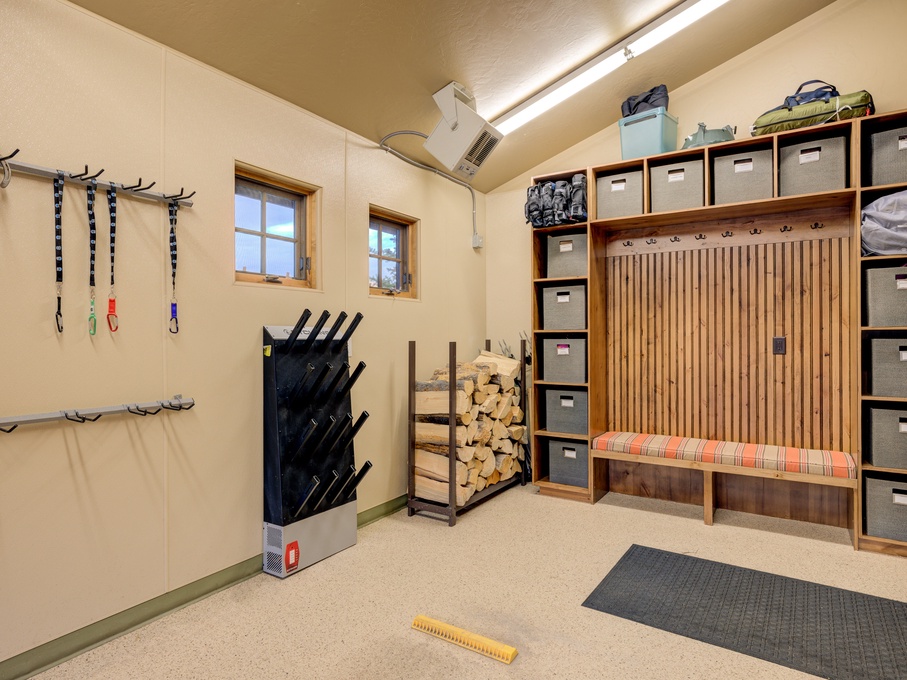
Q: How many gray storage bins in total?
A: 14